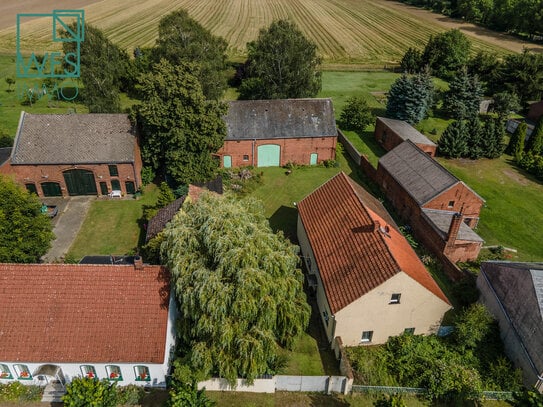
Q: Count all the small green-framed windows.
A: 5